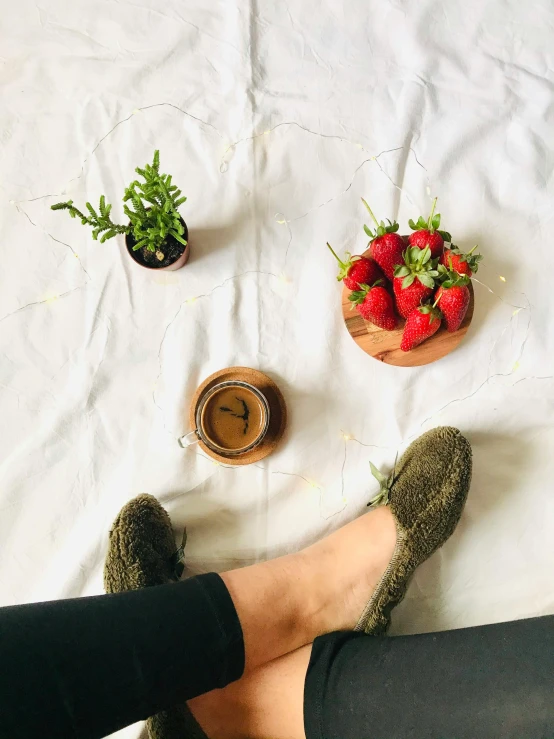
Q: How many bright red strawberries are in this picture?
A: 8